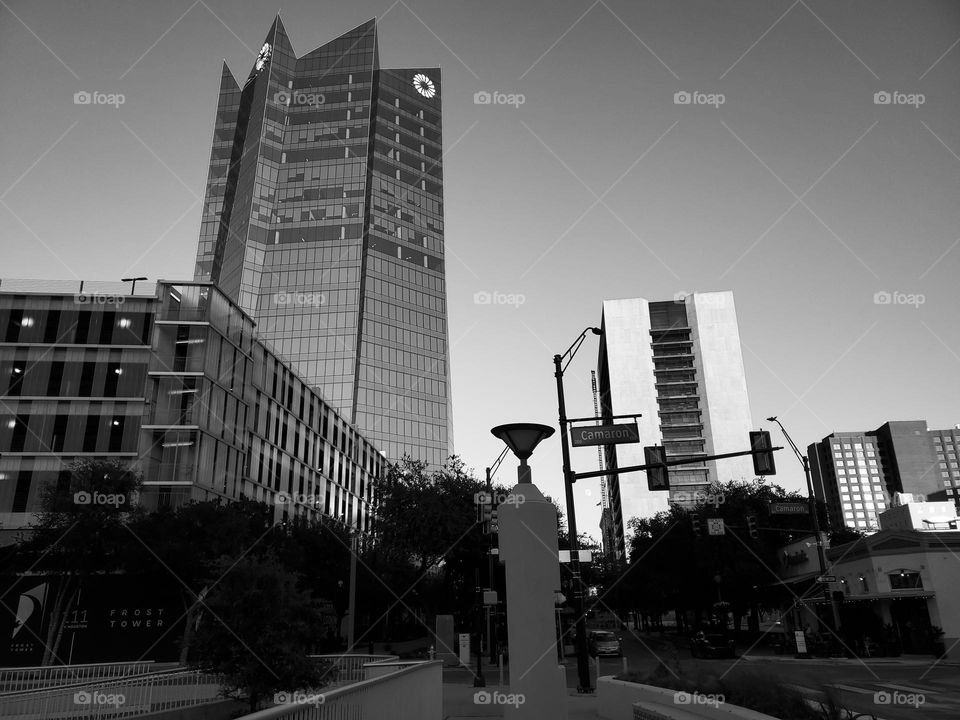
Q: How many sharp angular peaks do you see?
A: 3